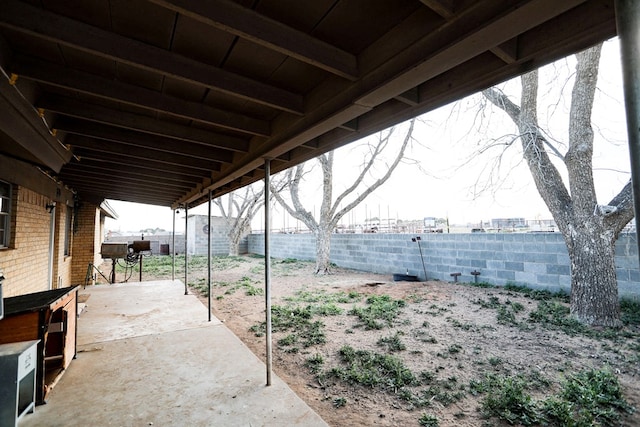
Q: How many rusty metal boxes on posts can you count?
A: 2